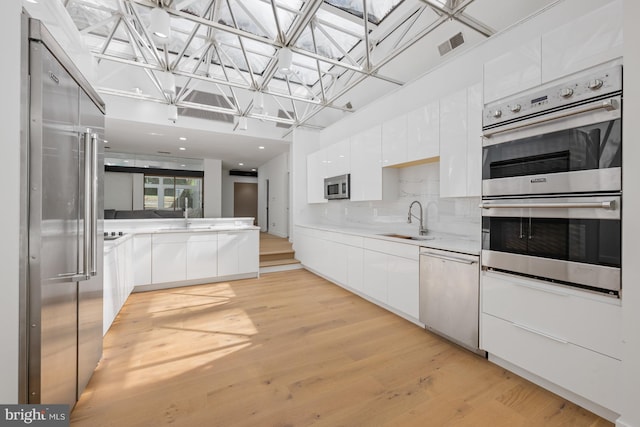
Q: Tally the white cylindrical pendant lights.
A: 6